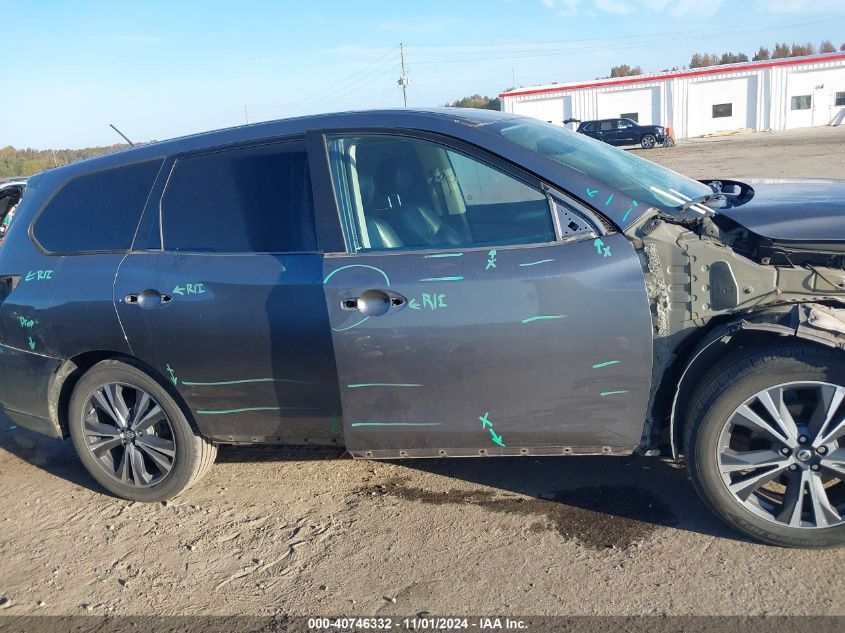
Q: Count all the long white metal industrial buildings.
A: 1